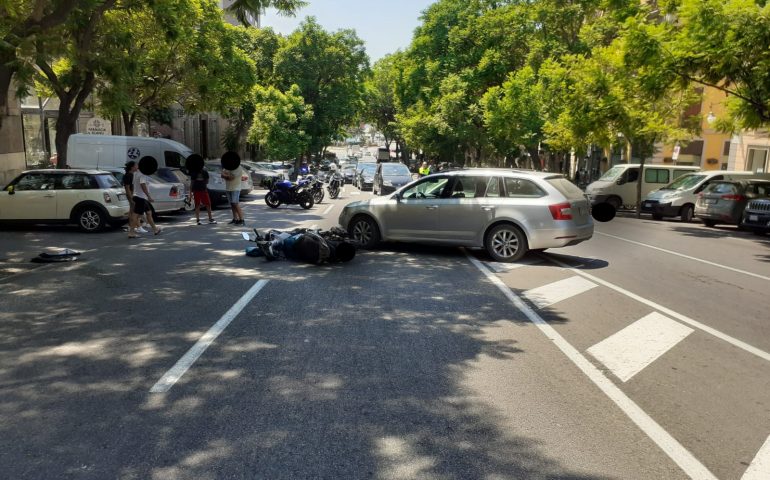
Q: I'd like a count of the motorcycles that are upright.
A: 3